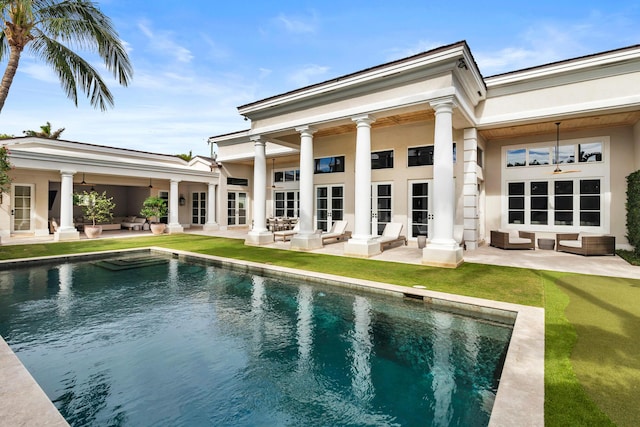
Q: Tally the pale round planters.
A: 2